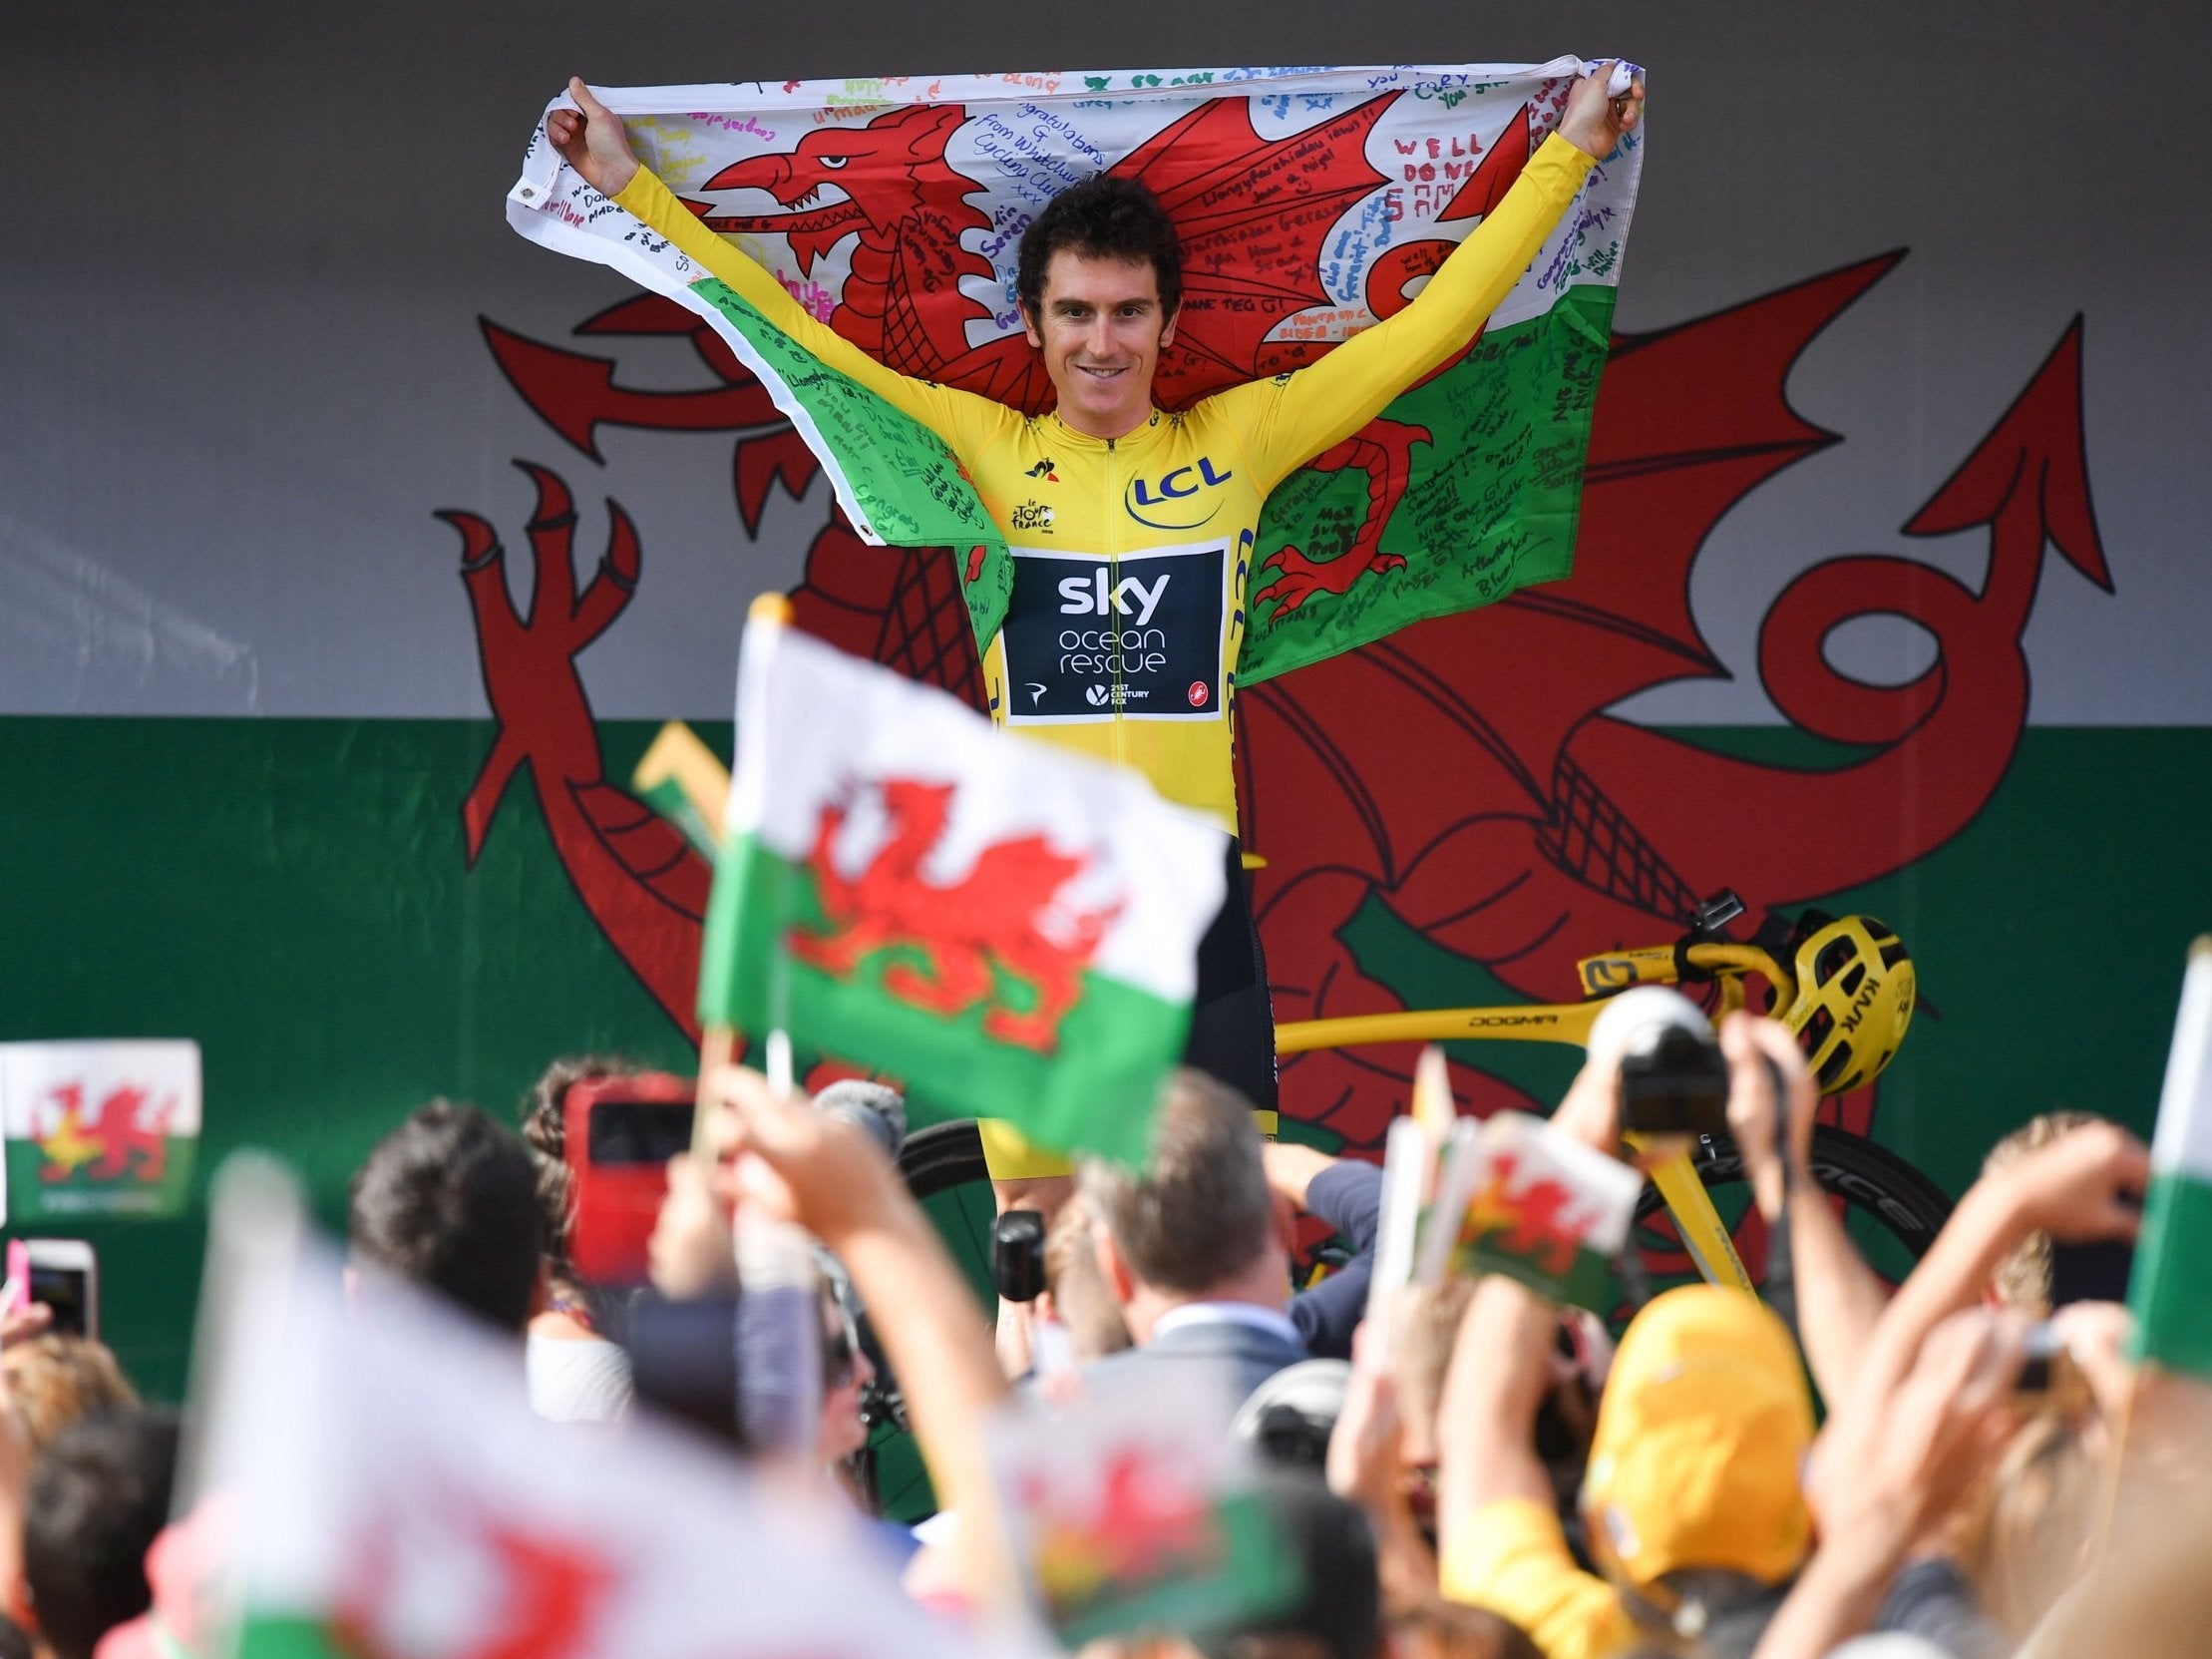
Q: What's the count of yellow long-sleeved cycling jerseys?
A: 1